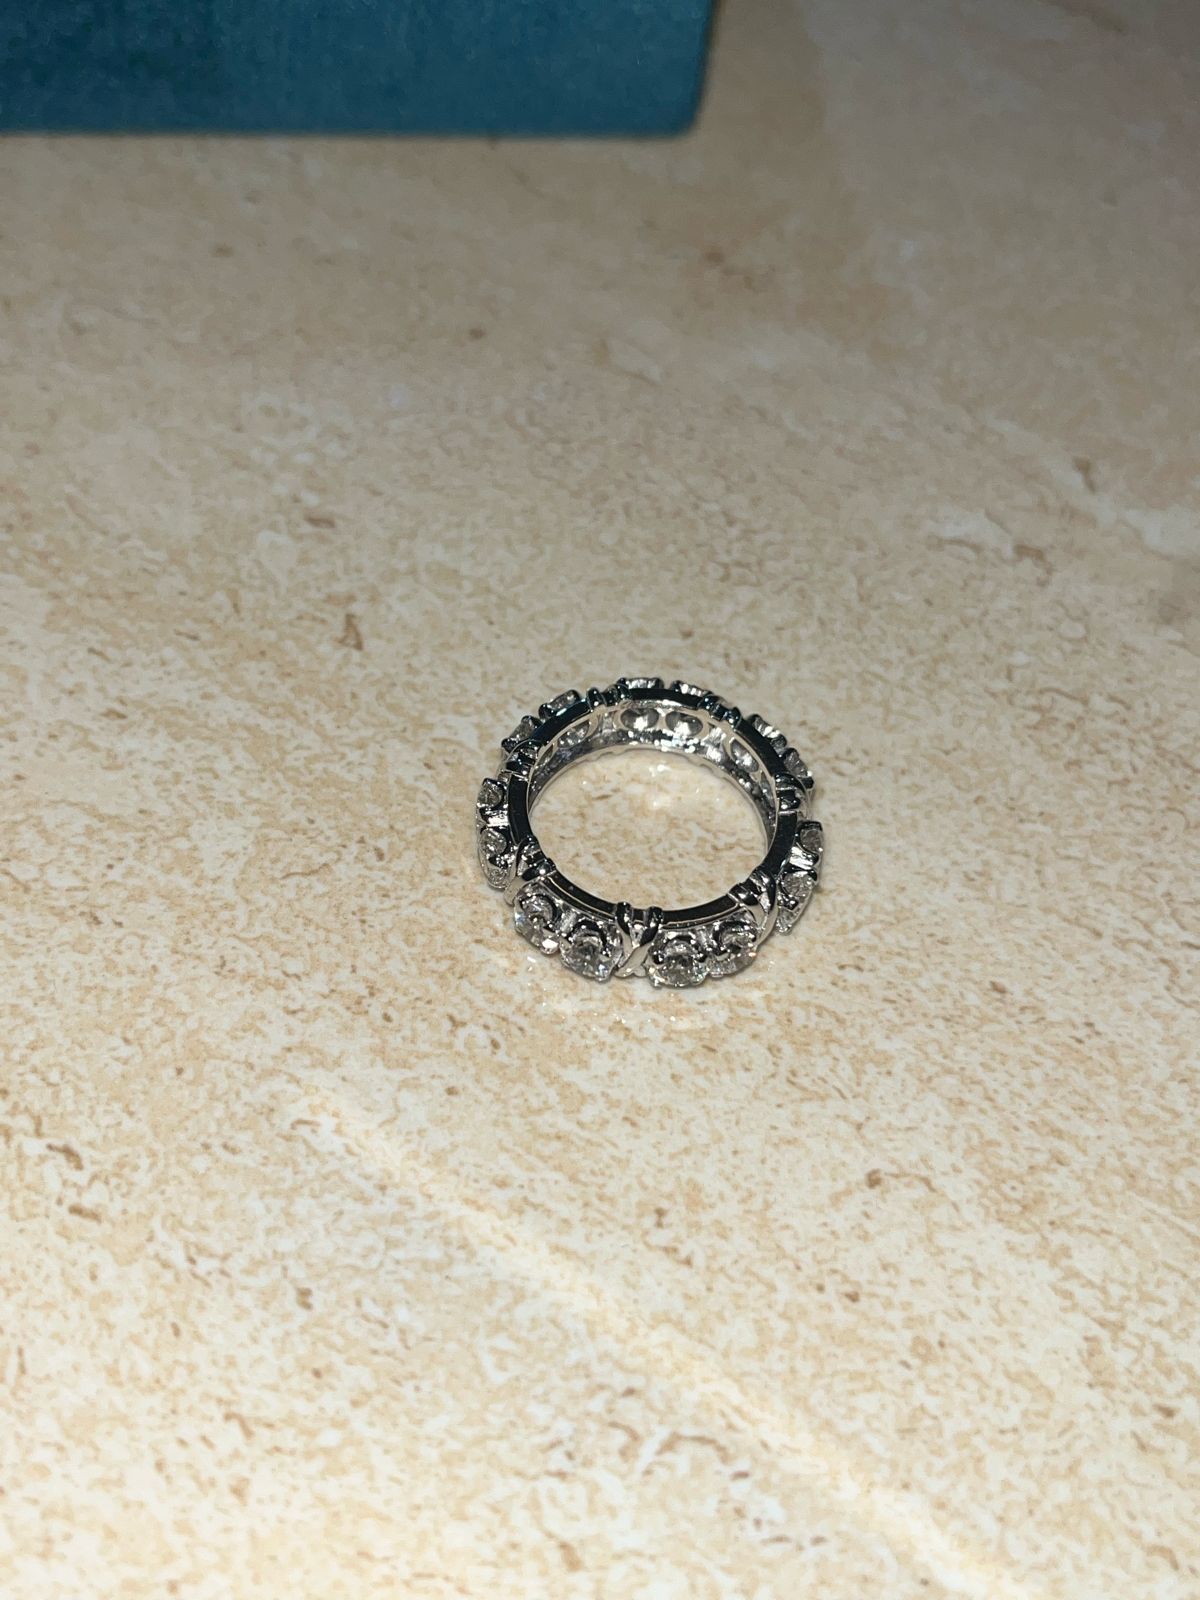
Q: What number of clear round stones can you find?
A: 14